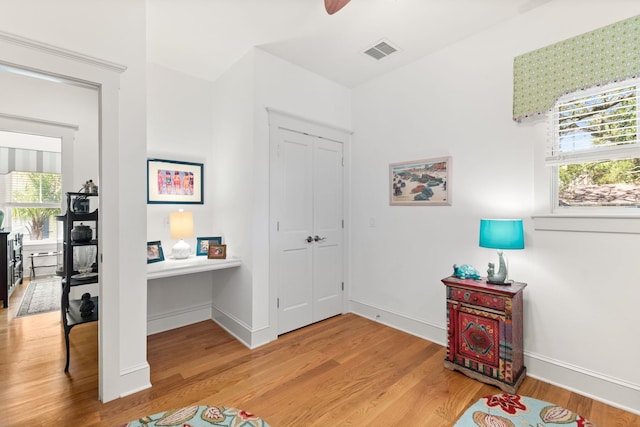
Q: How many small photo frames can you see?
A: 3